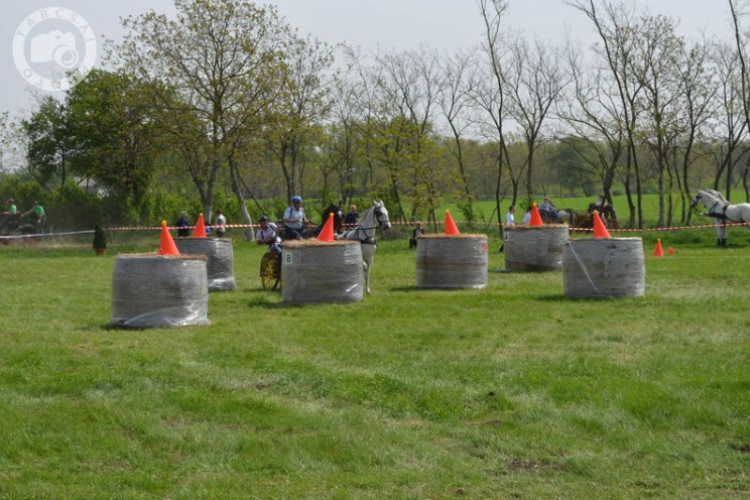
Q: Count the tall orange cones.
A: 6